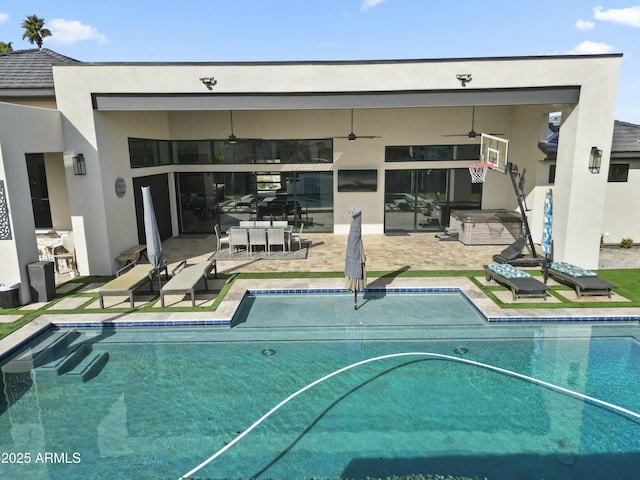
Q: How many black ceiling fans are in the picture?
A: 3